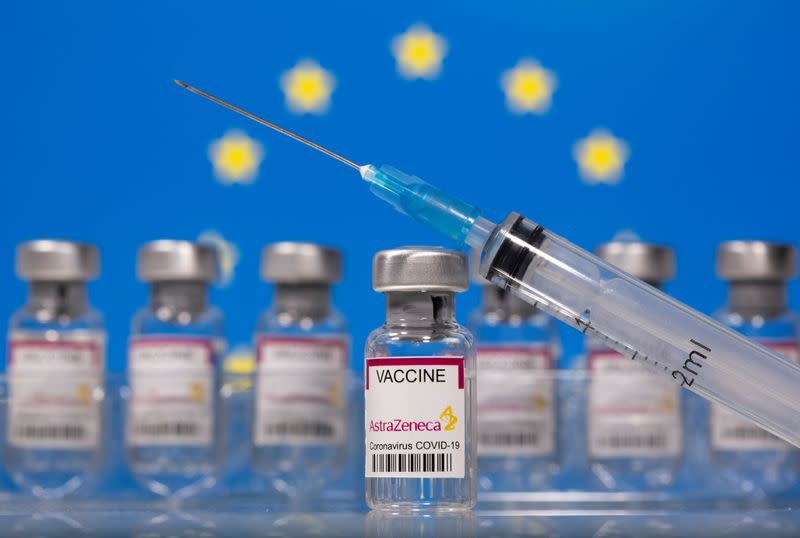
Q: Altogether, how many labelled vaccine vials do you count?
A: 7